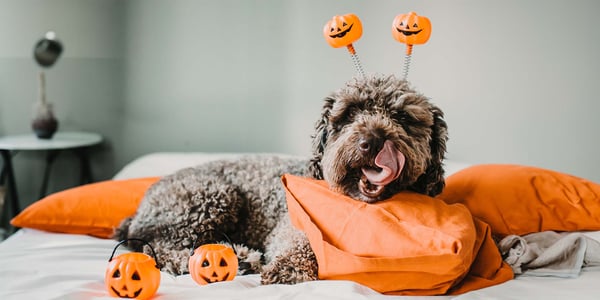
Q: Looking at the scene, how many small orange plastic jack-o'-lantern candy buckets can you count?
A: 2